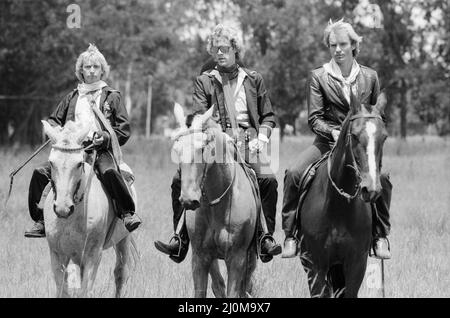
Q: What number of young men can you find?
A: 3